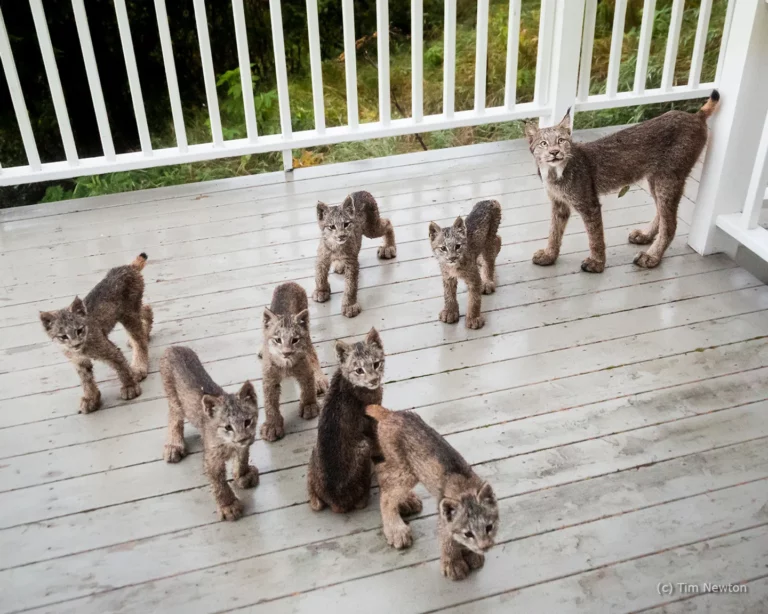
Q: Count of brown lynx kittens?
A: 7